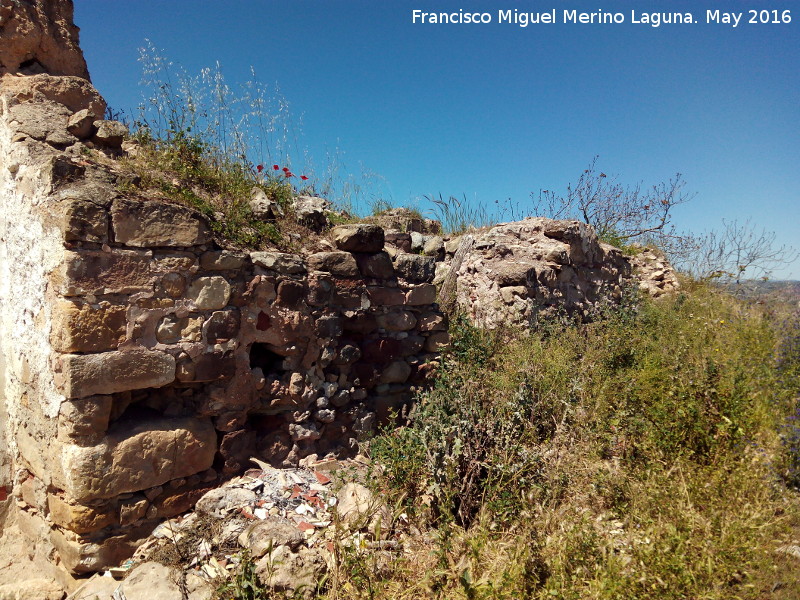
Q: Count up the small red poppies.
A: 5